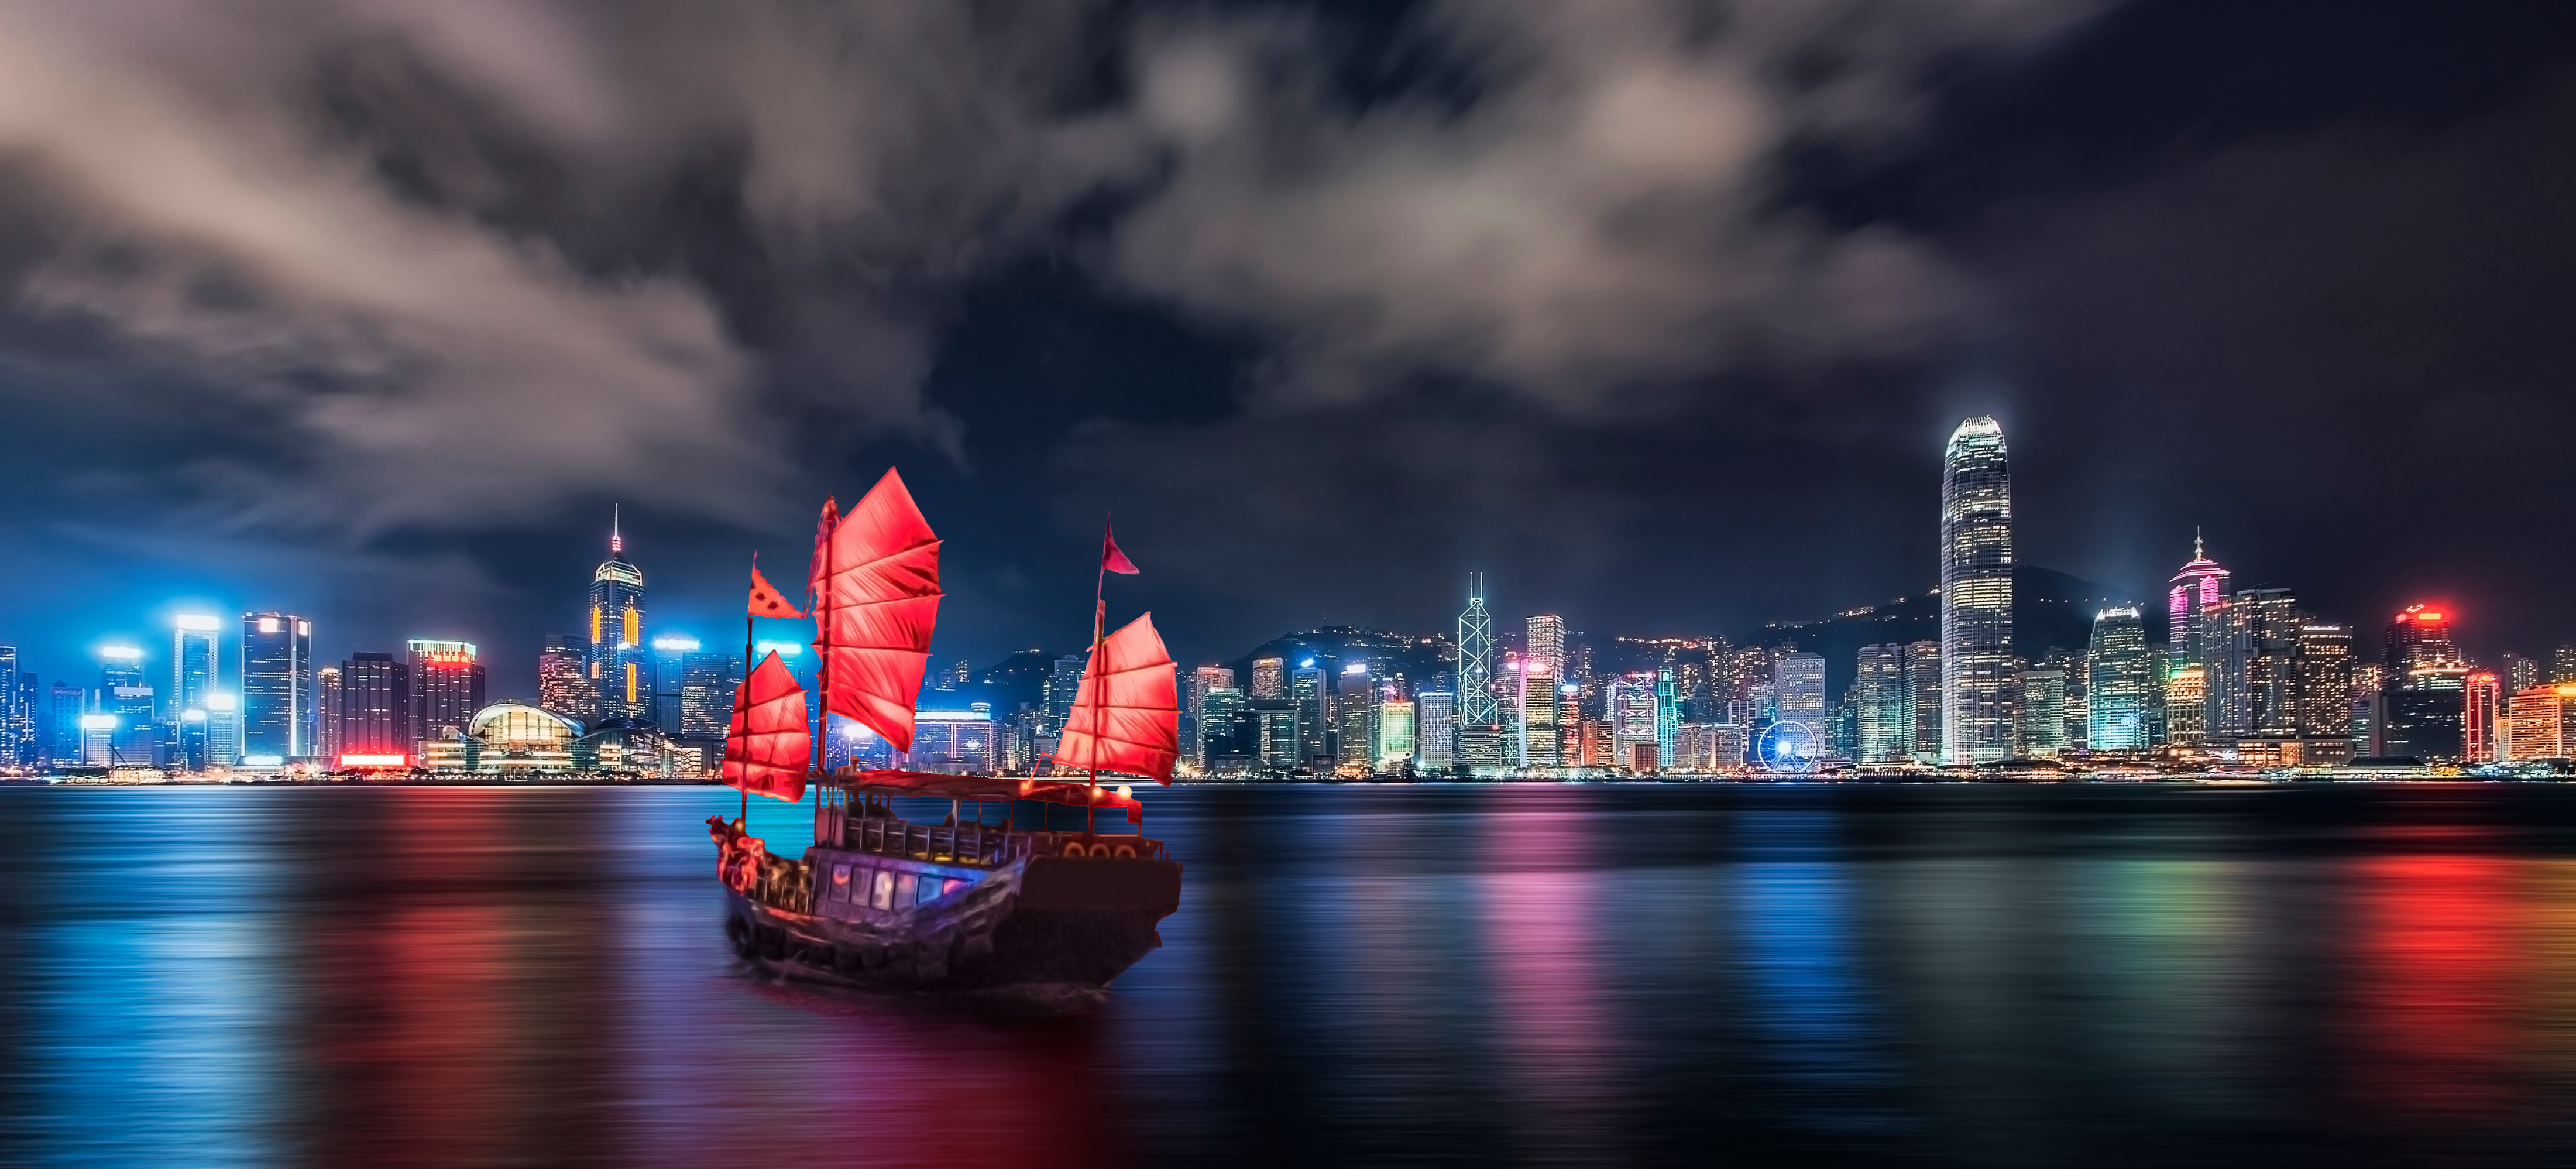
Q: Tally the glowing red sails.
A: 3